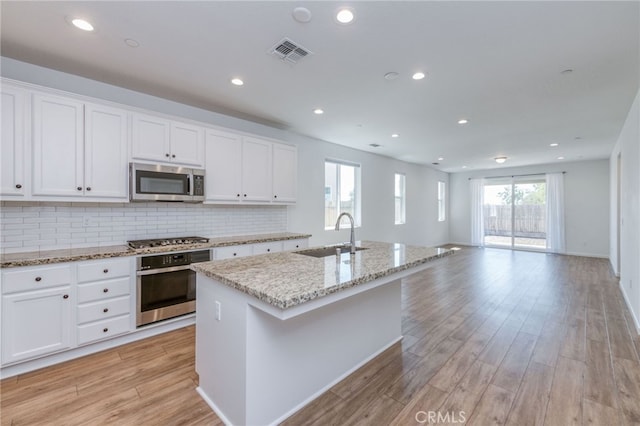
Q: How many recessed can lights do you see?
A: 11